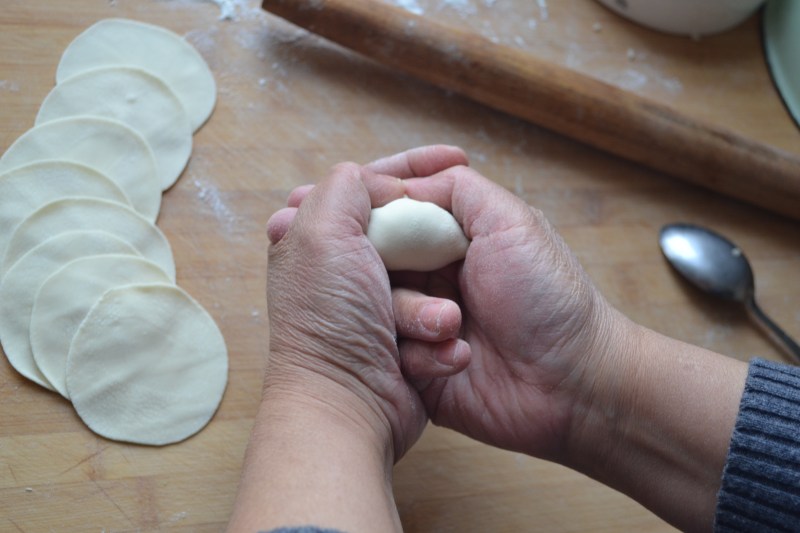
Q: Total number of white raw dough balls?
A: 1